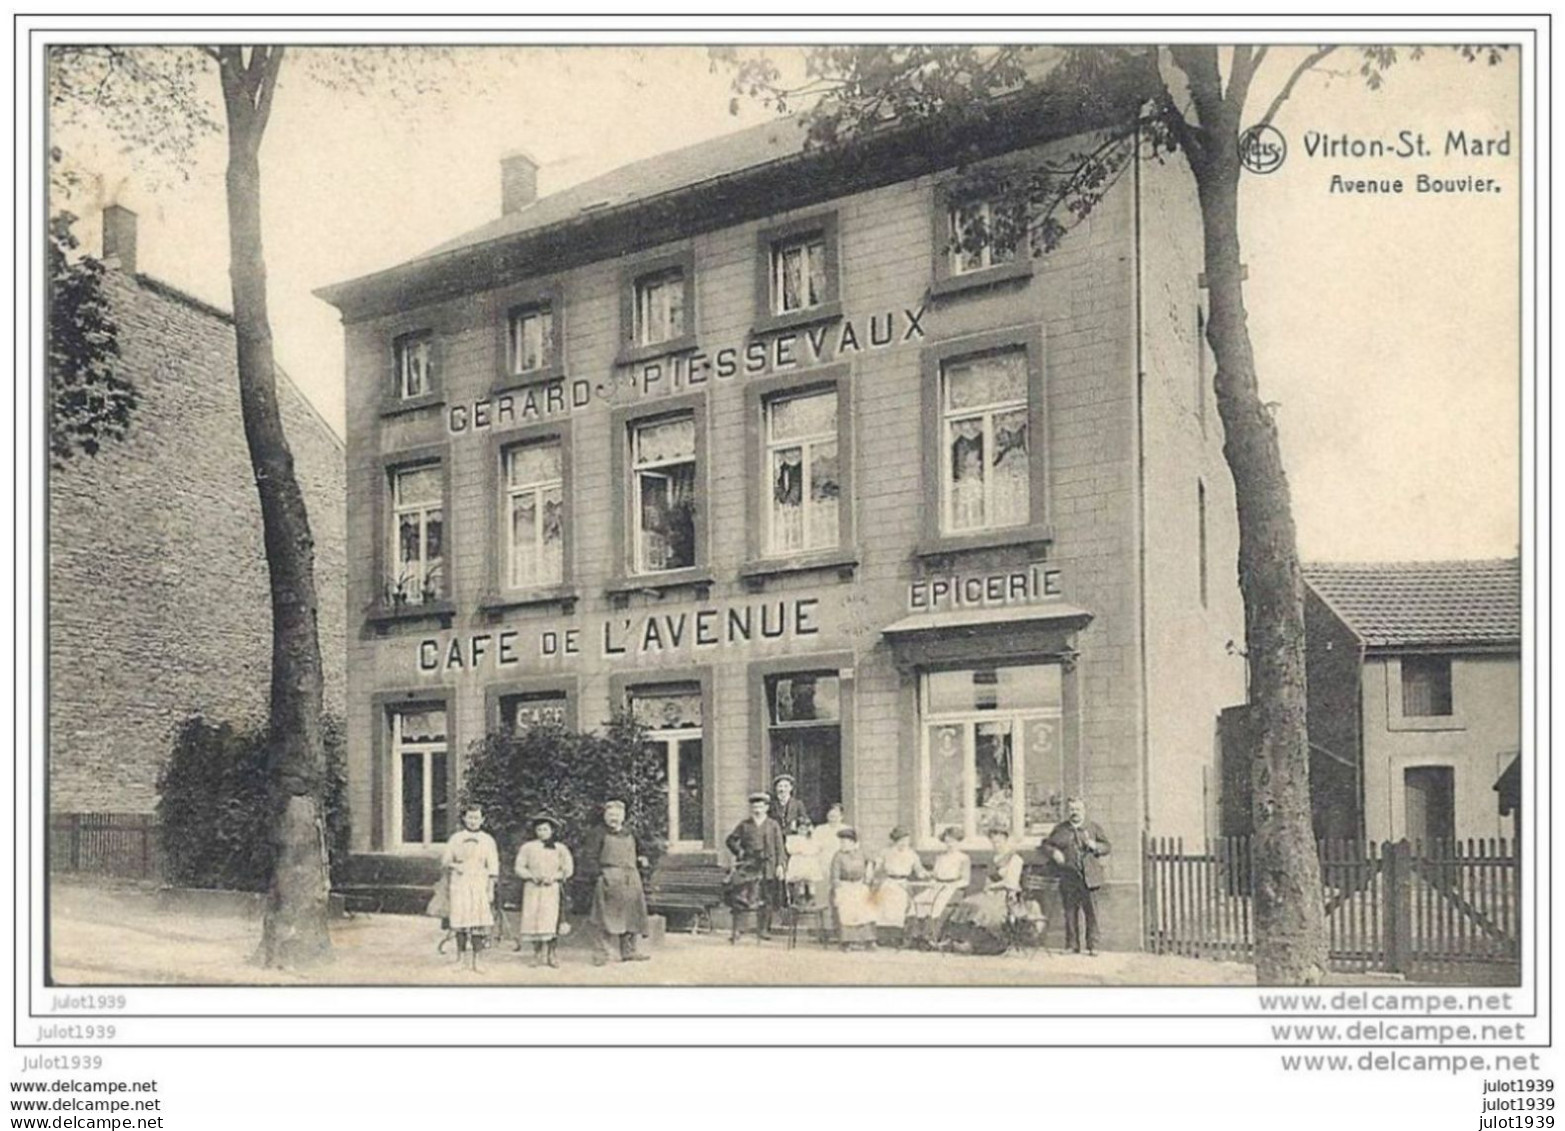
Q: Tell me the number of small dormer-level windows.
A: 5